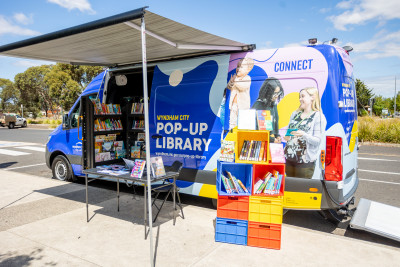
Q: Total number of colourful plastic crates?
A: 7